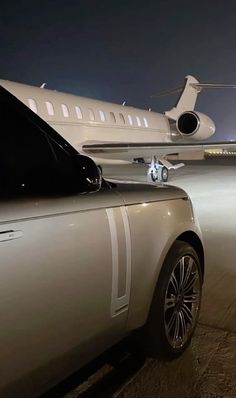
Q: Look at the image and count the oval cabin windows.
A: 11